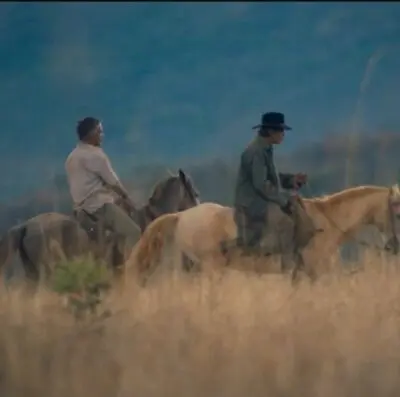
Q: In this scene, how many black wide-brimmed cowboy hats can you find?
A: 1